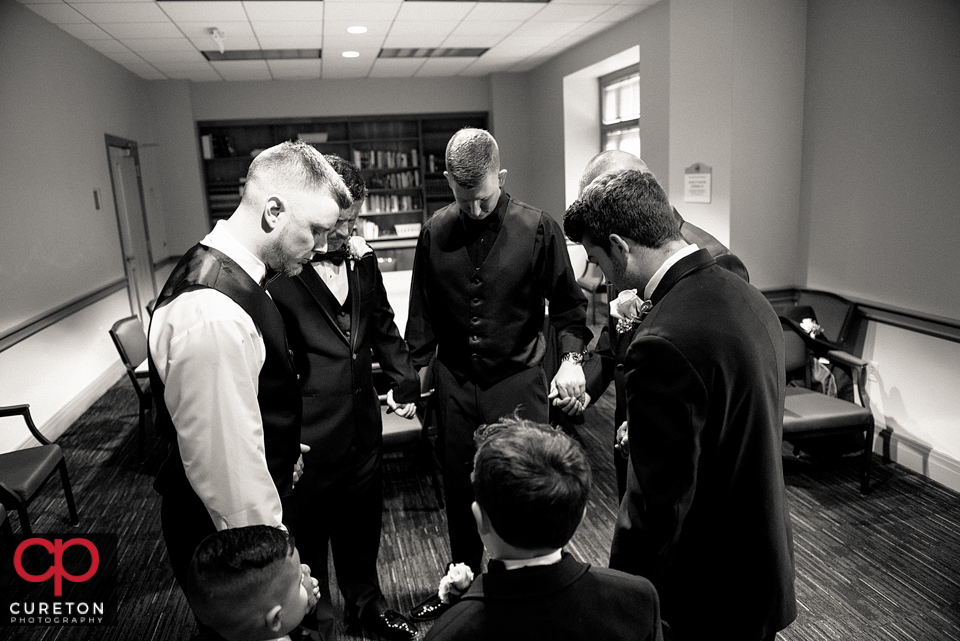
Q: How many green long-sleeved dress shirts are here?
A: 0